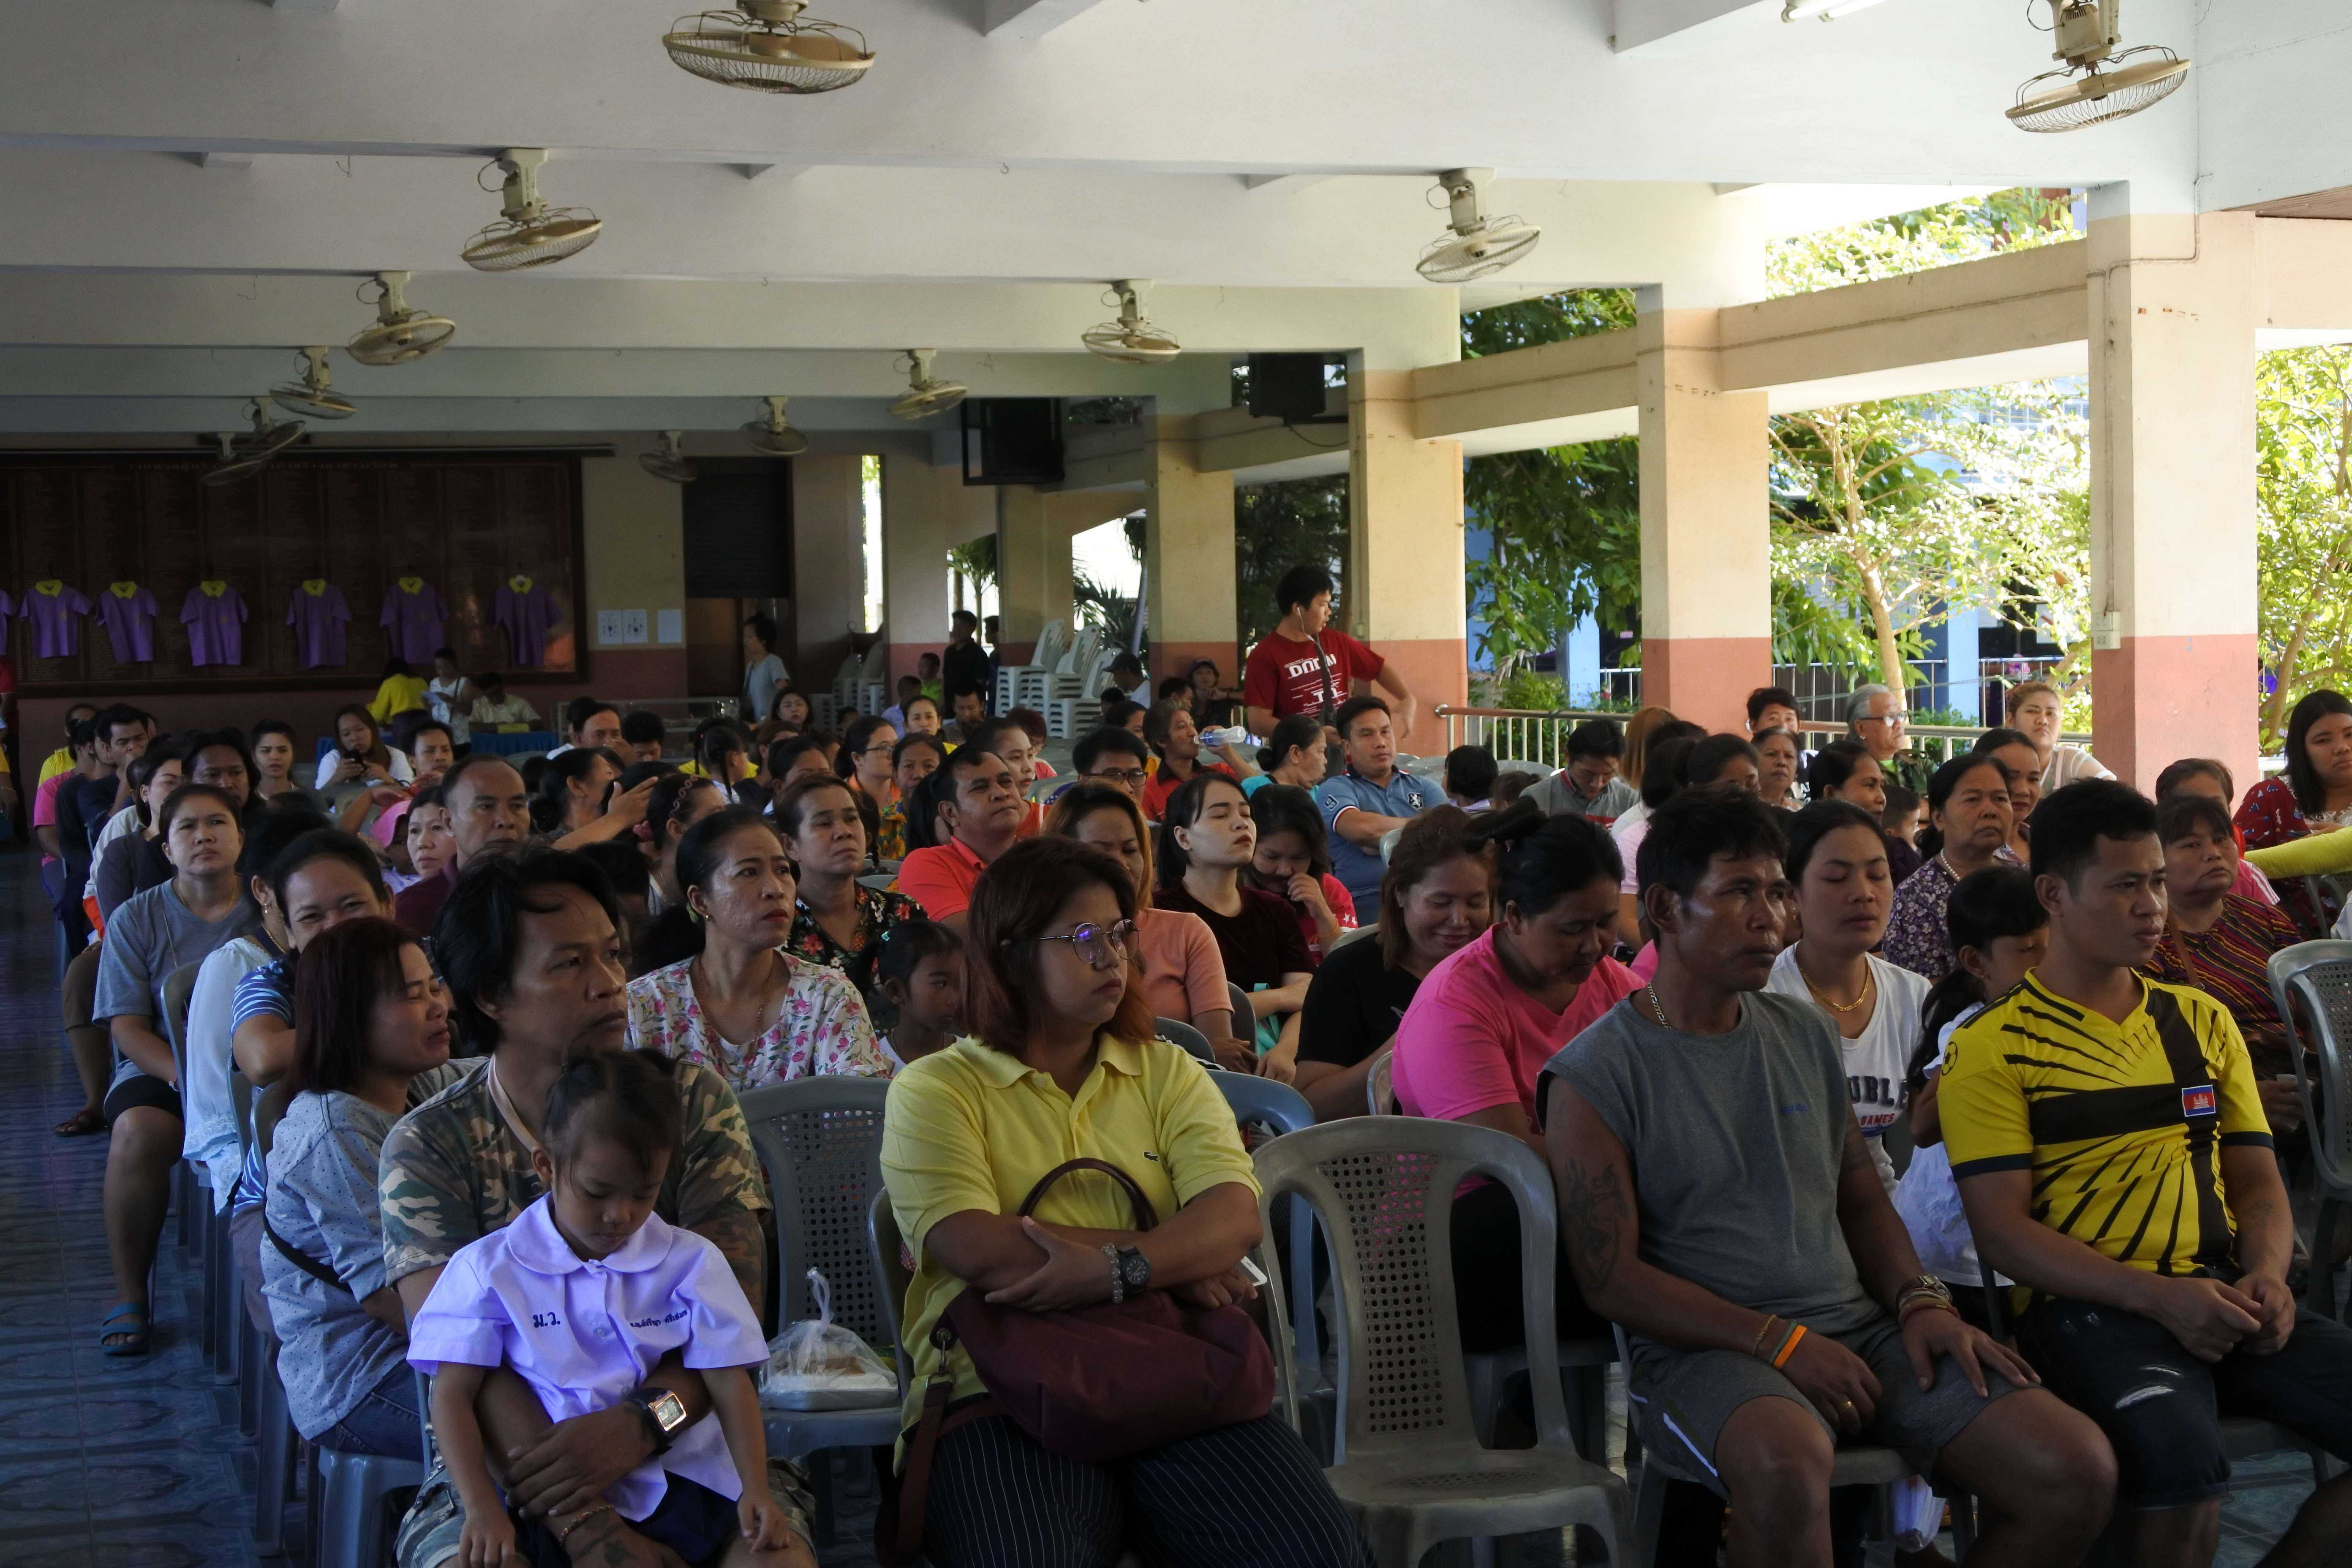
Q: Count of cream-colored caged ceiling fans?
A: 12